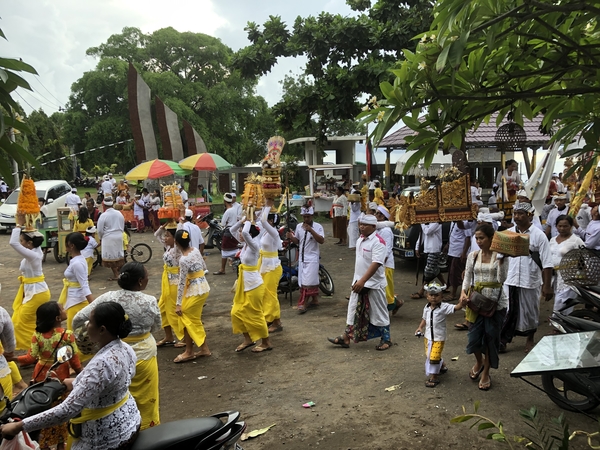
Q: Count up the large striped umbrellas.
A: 2